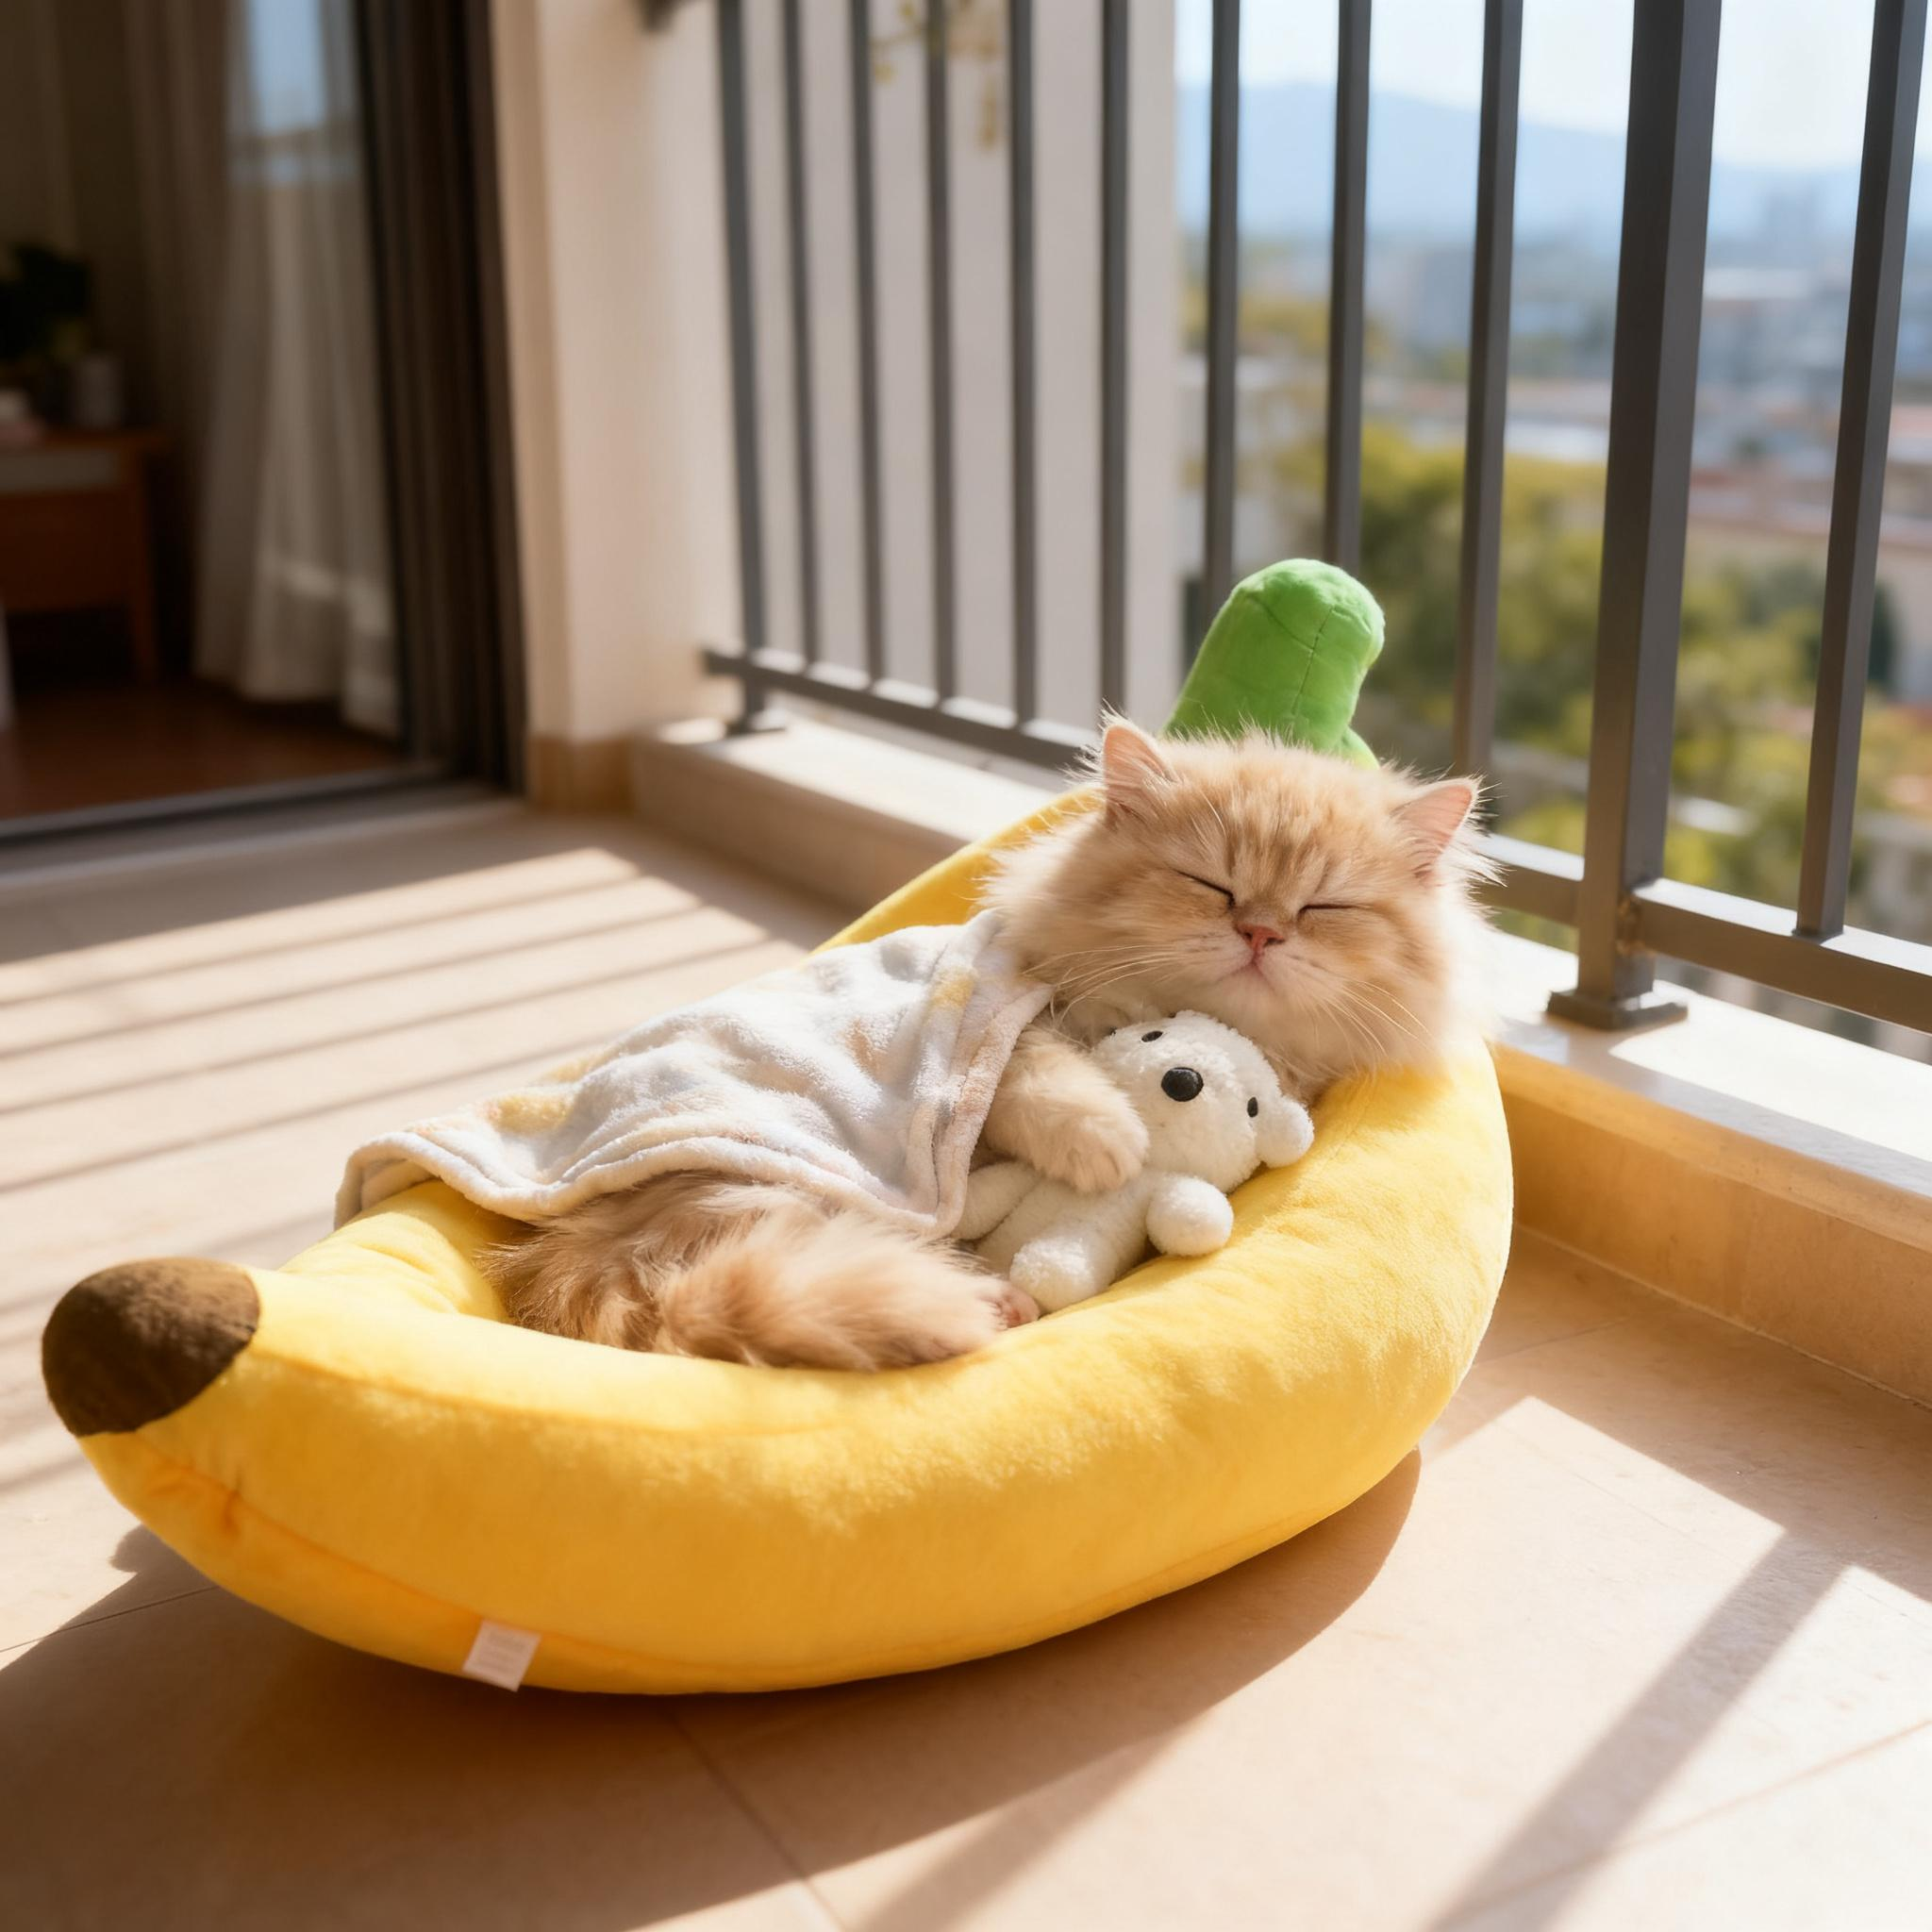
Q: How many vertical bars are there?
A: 11